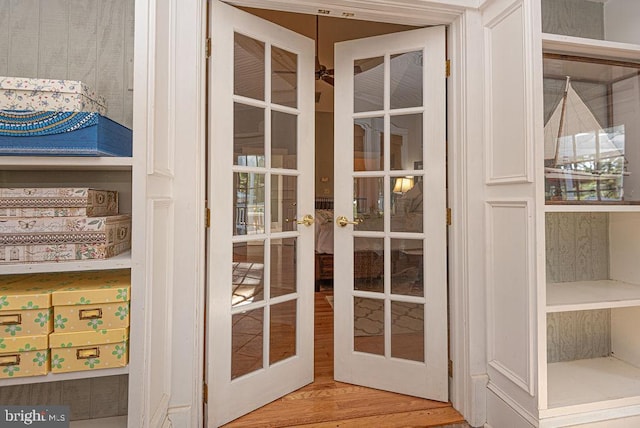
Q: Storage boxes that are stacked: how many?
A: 8